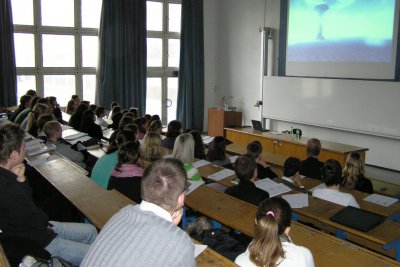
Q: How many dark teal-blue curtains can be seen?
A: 3